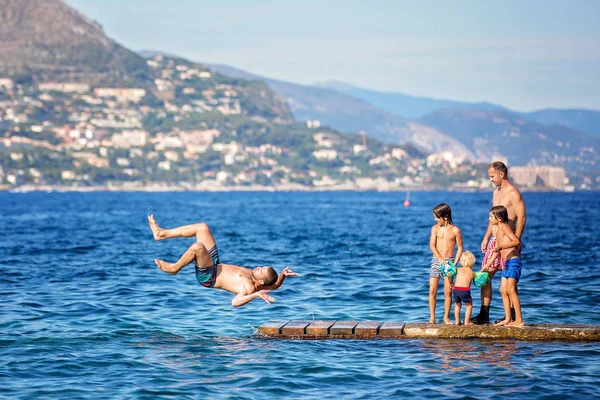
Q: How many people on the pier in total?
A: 4